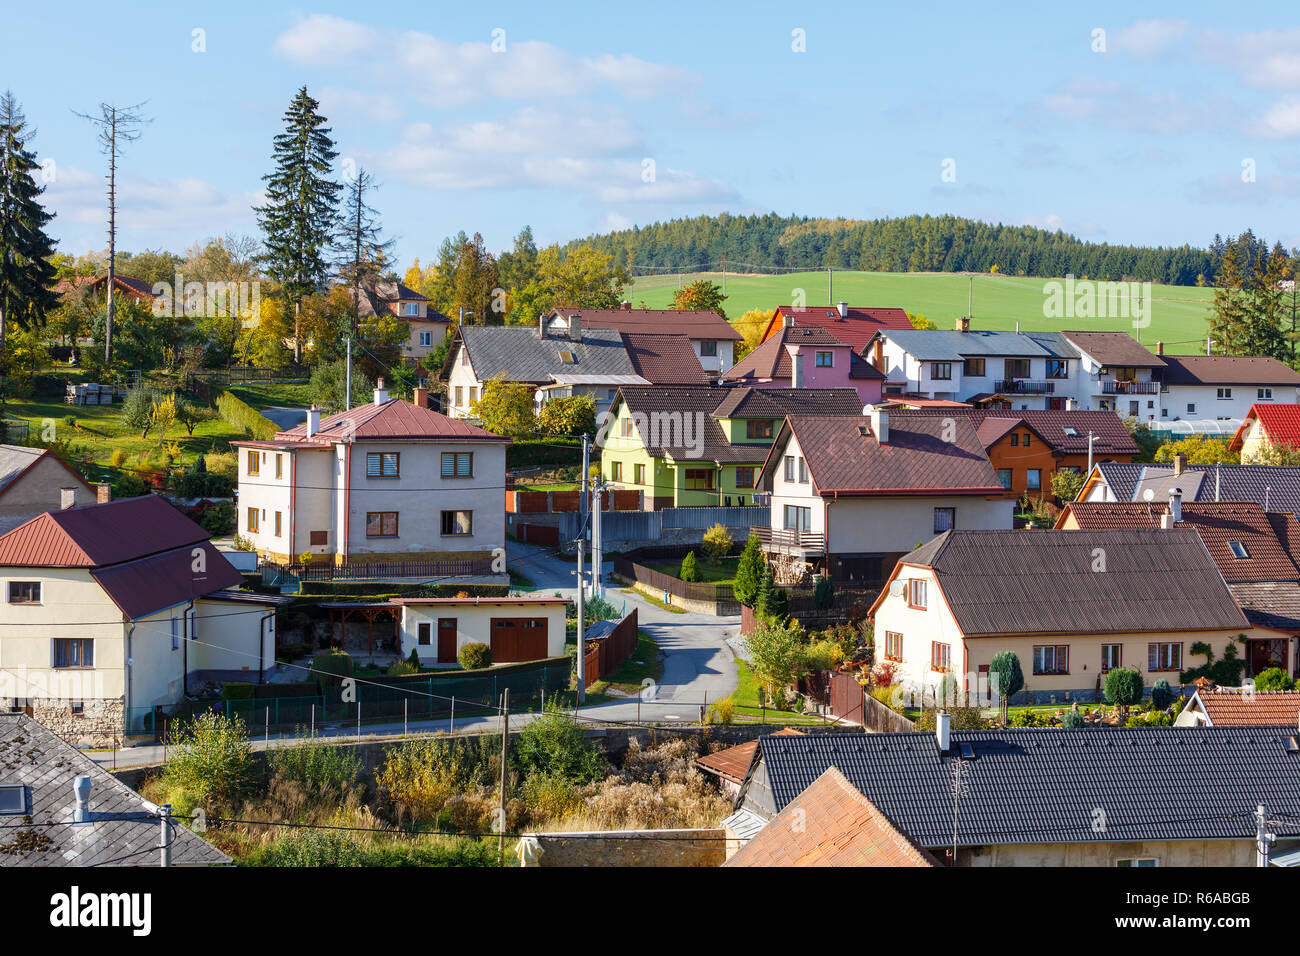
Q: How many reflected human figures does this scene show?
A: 0